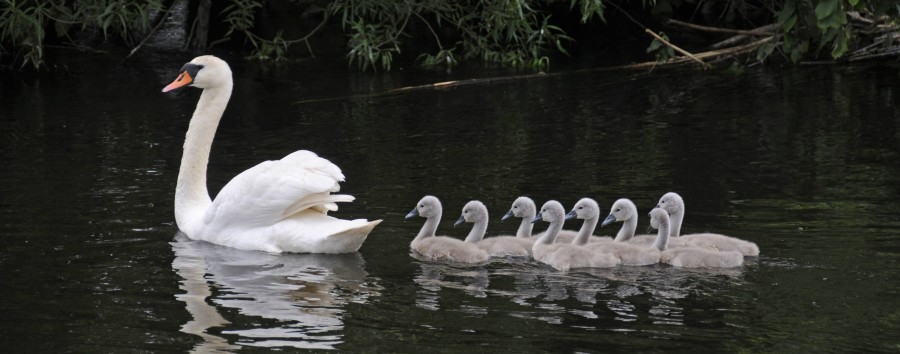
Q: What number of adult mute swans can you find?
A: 1